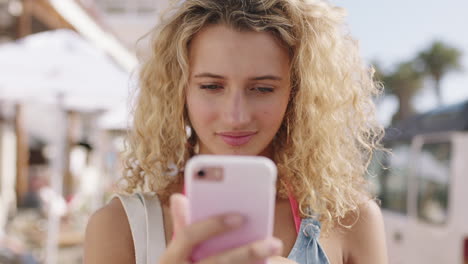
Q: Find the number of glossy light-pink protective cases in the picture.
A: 1